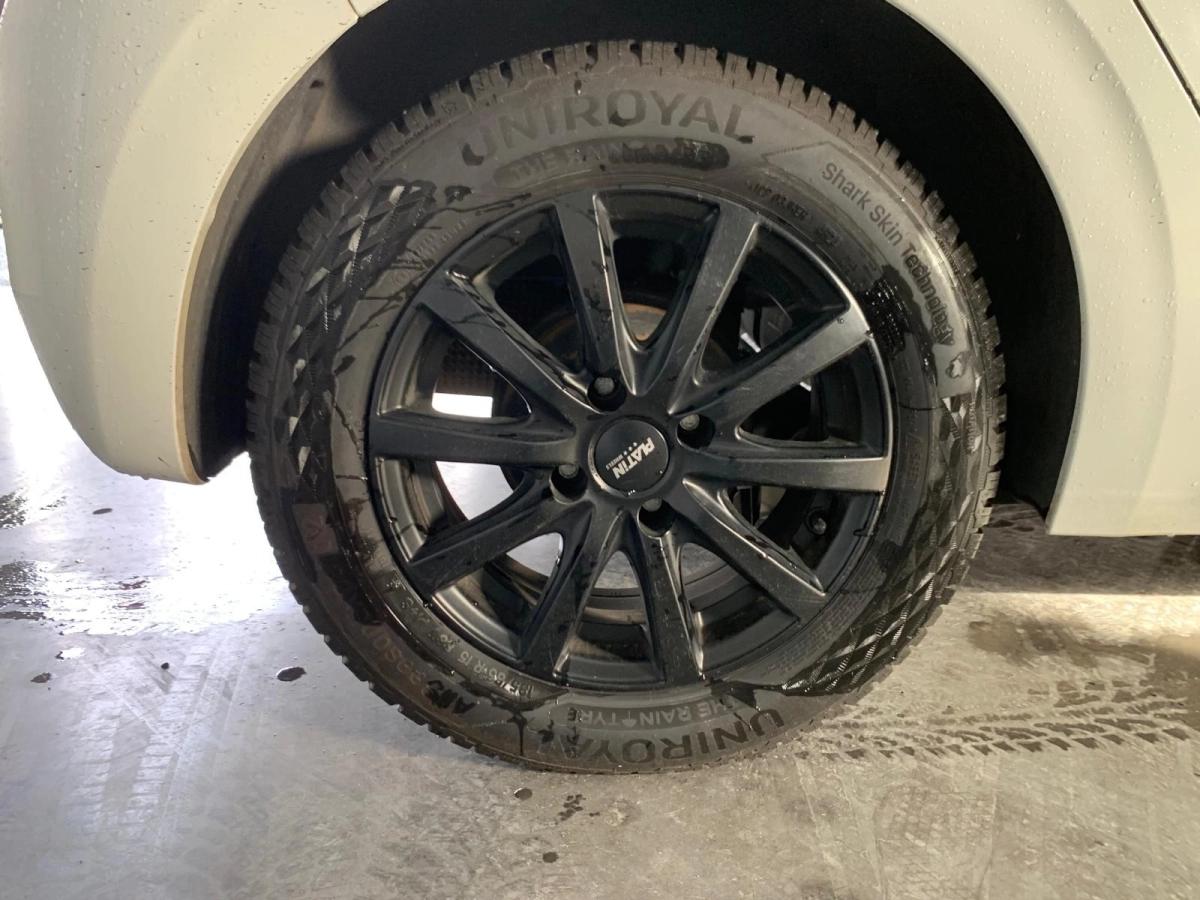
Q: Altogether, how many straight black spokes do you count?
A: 10